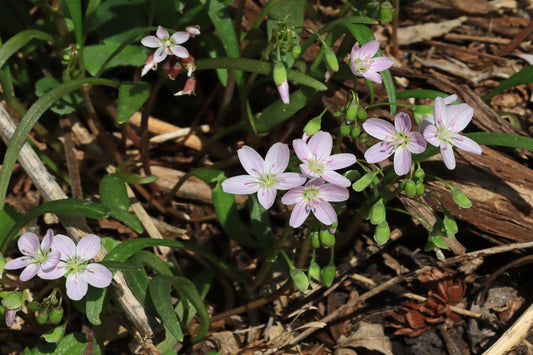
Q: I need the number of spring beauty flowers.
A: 9